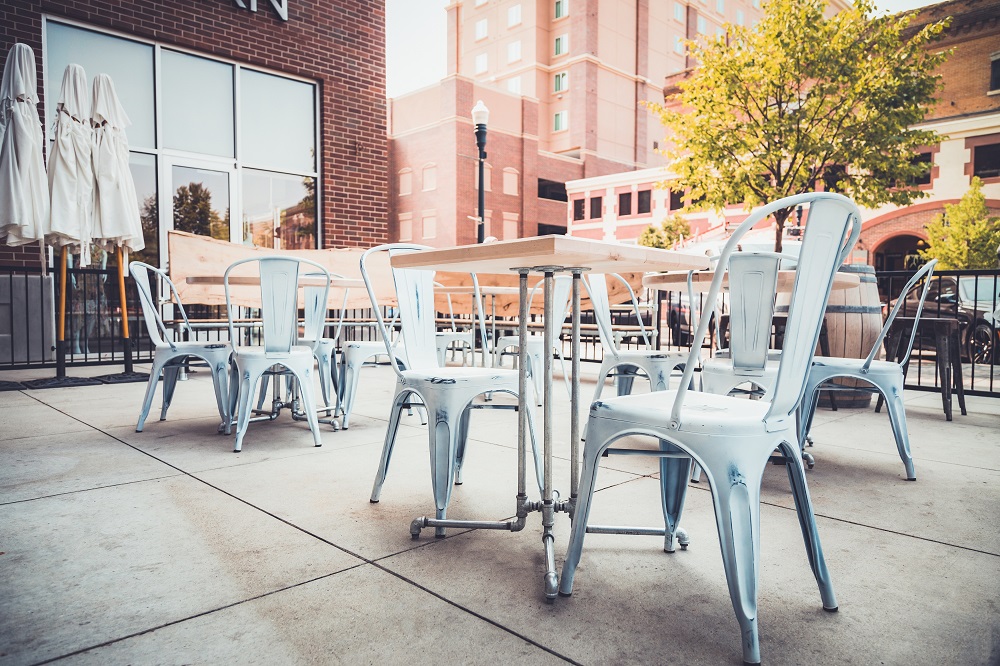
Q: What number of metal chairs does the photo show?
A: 12